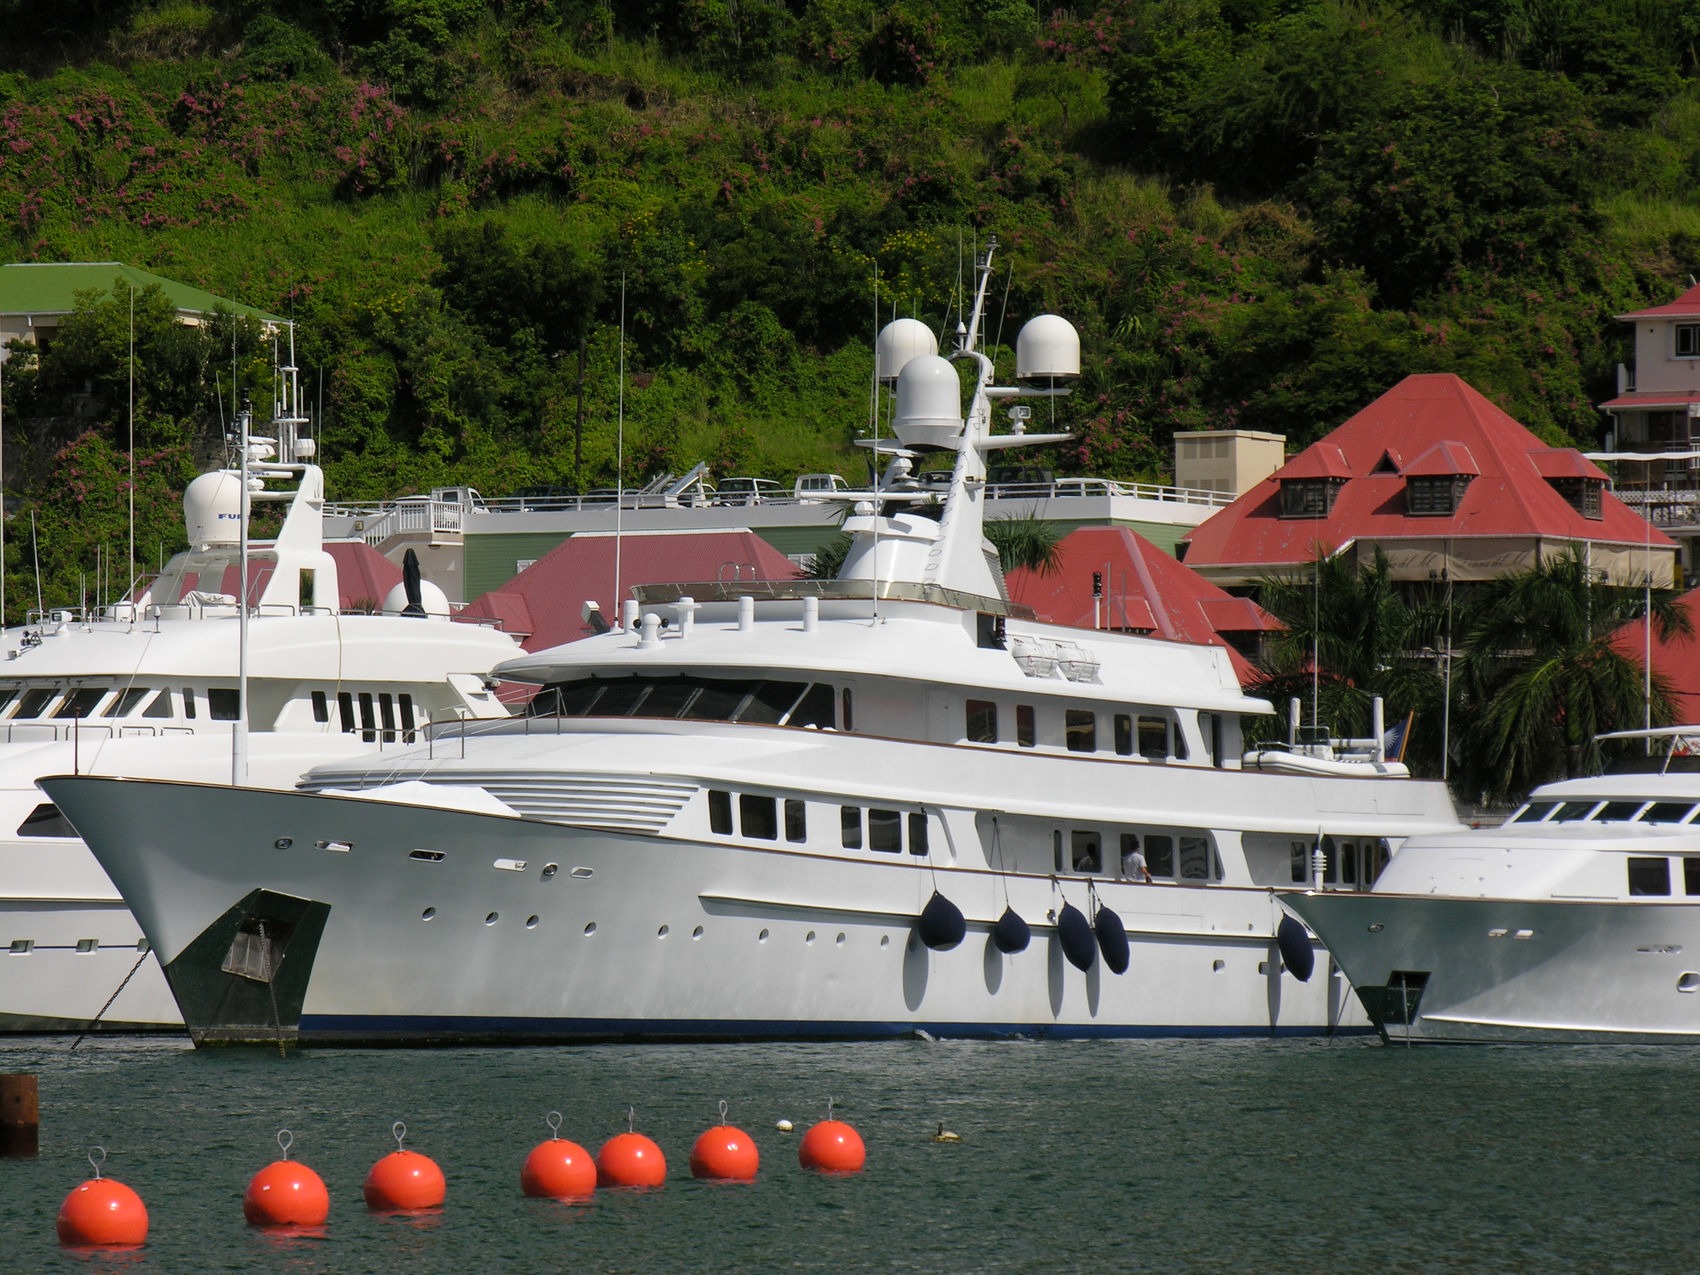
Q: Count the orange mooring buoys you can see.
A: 7